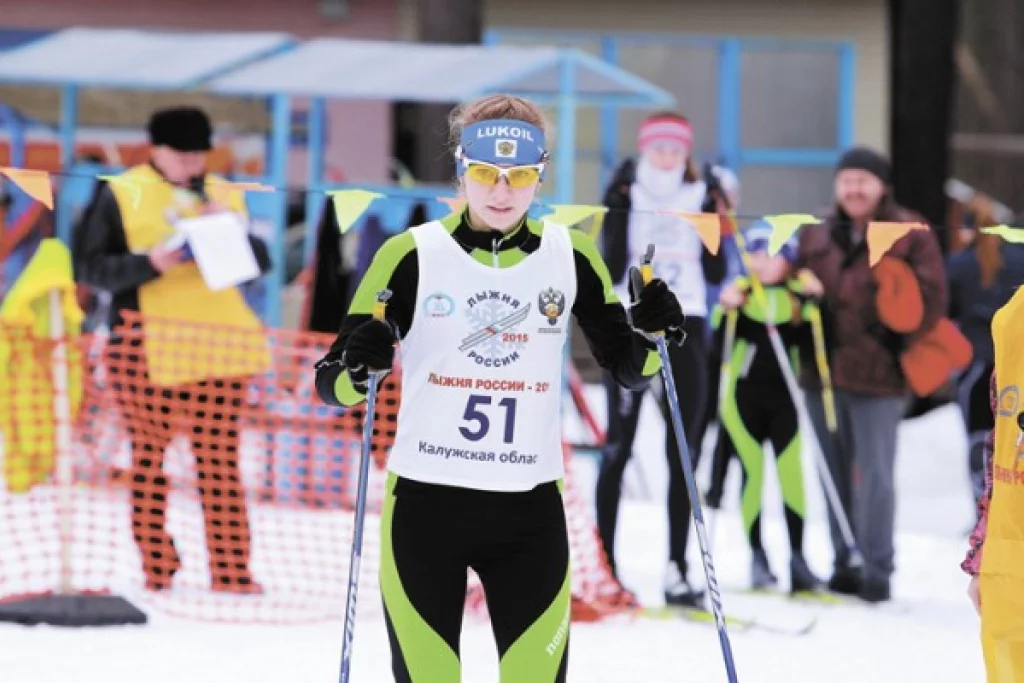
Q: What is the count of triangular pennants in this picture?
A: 10